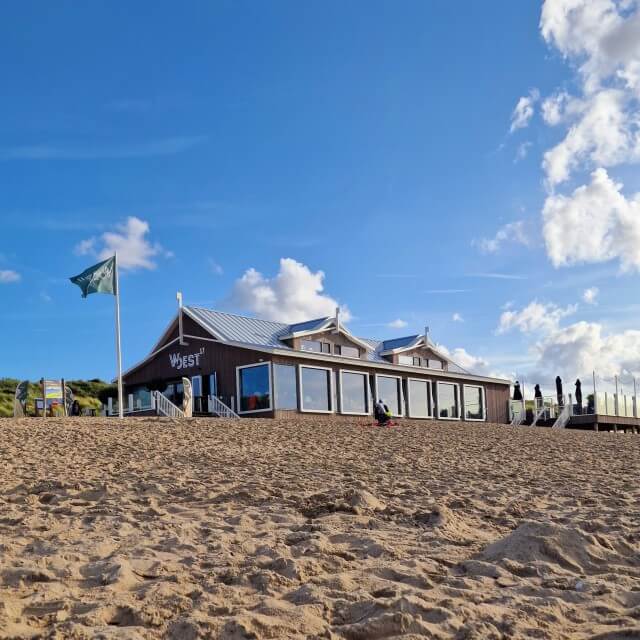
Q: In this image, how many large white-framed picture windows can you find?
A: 7